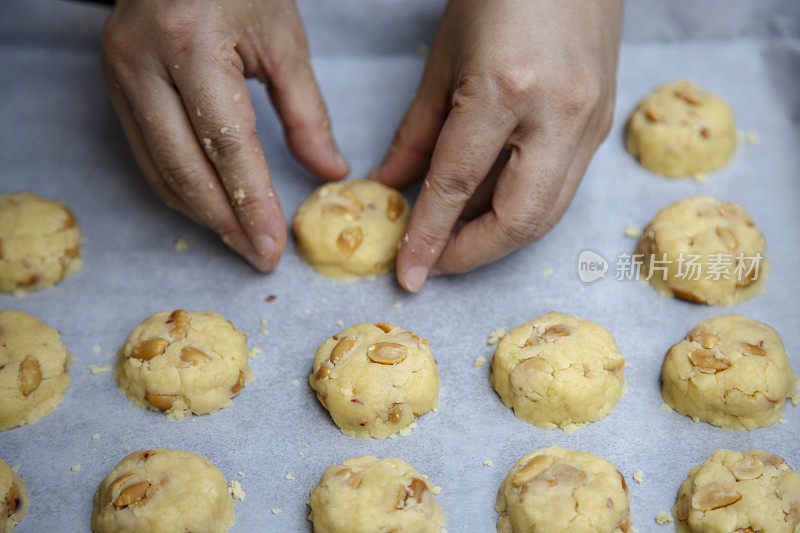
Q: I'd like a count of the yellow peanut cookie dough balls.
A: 14